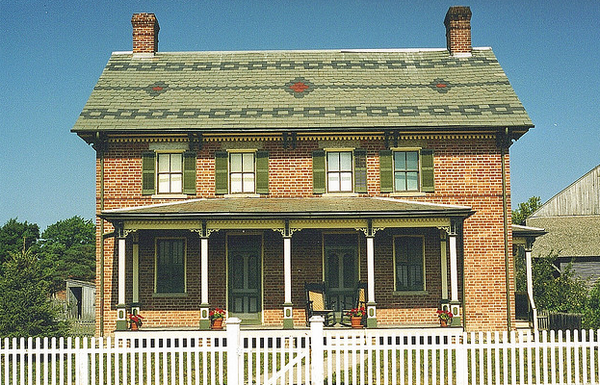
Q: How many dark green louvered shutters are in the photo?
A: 8